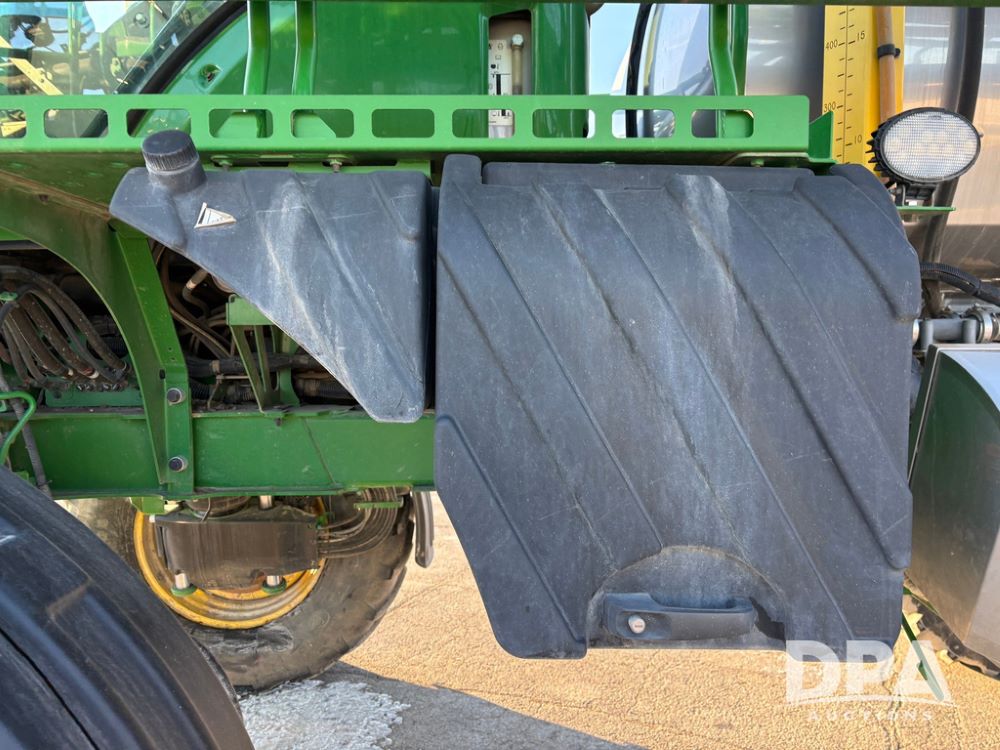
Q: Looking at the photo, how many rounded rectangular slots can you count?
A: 10